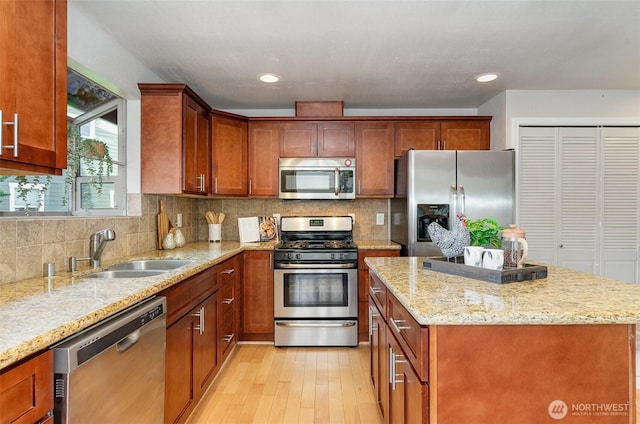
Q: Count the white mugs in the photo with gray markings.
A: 2